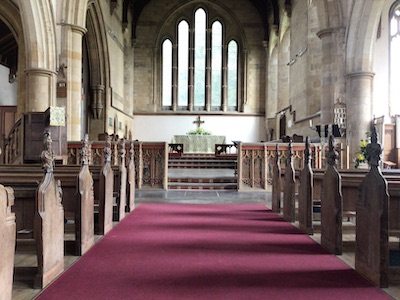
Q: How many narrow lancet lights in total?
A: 5